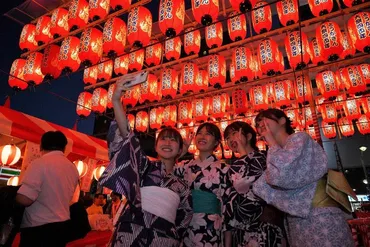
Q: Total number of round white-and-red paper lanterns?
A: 4